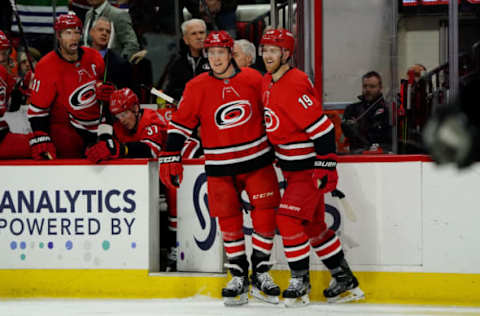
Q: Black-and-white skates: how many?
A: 4